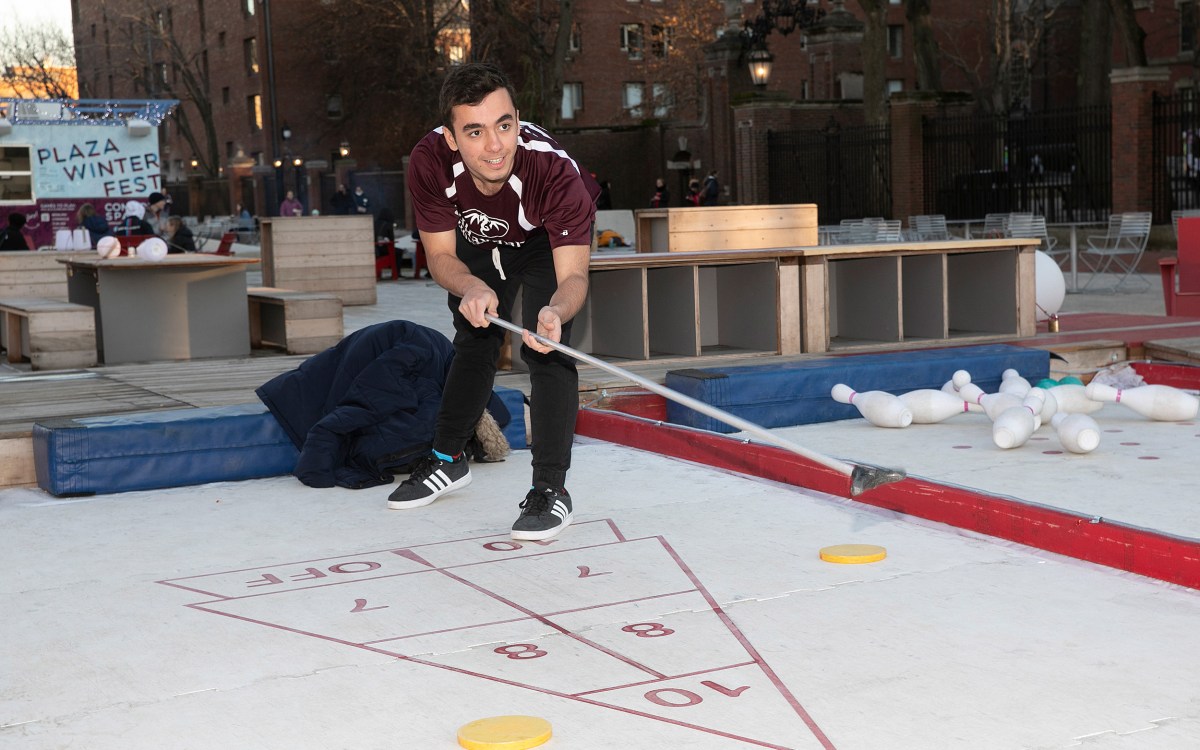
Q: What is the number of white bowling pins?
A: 10